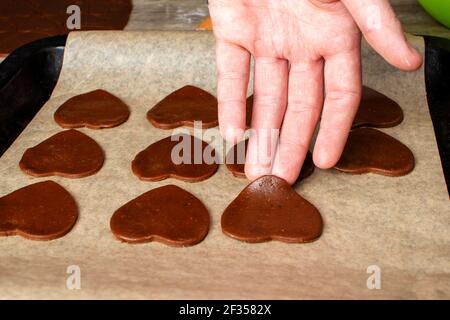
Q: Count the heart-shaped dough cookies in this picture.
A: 11